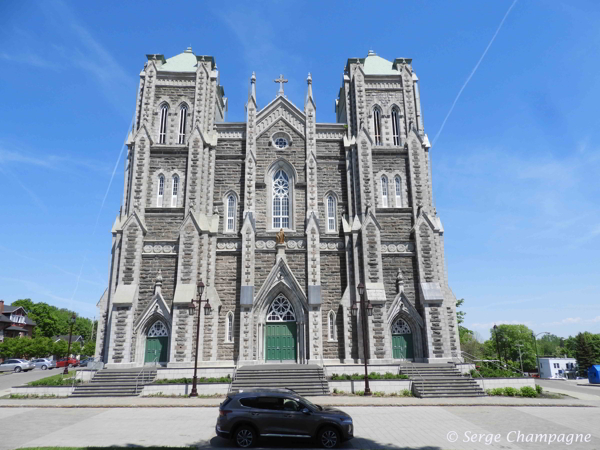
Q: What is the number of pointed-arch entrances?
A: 3